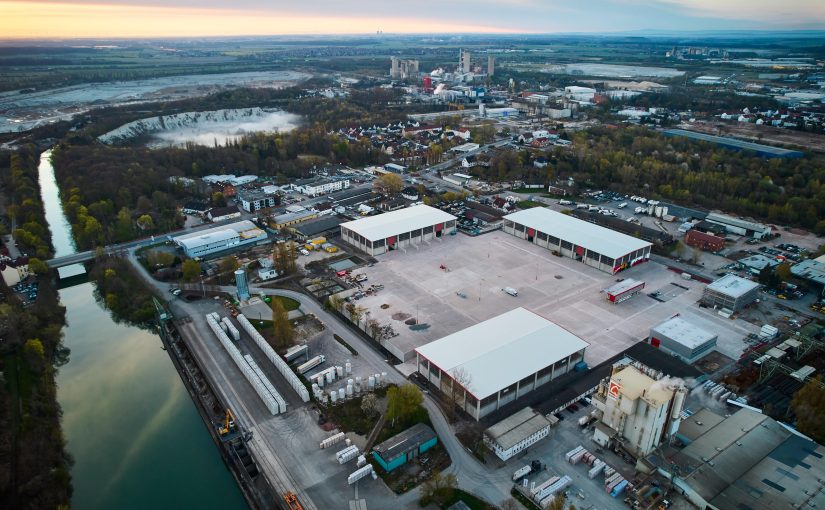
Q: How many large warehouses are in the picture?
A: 3